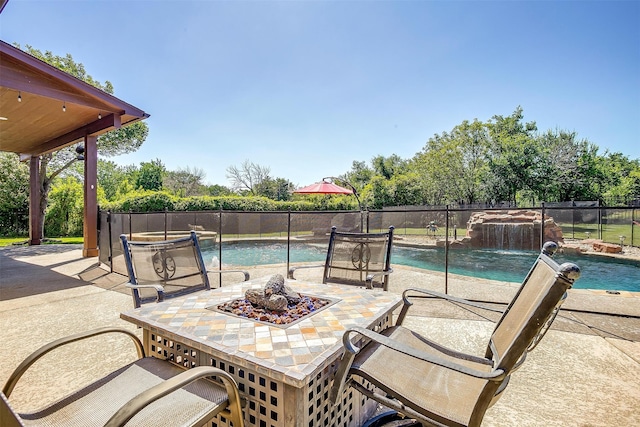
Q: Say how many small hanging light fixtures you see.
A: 3